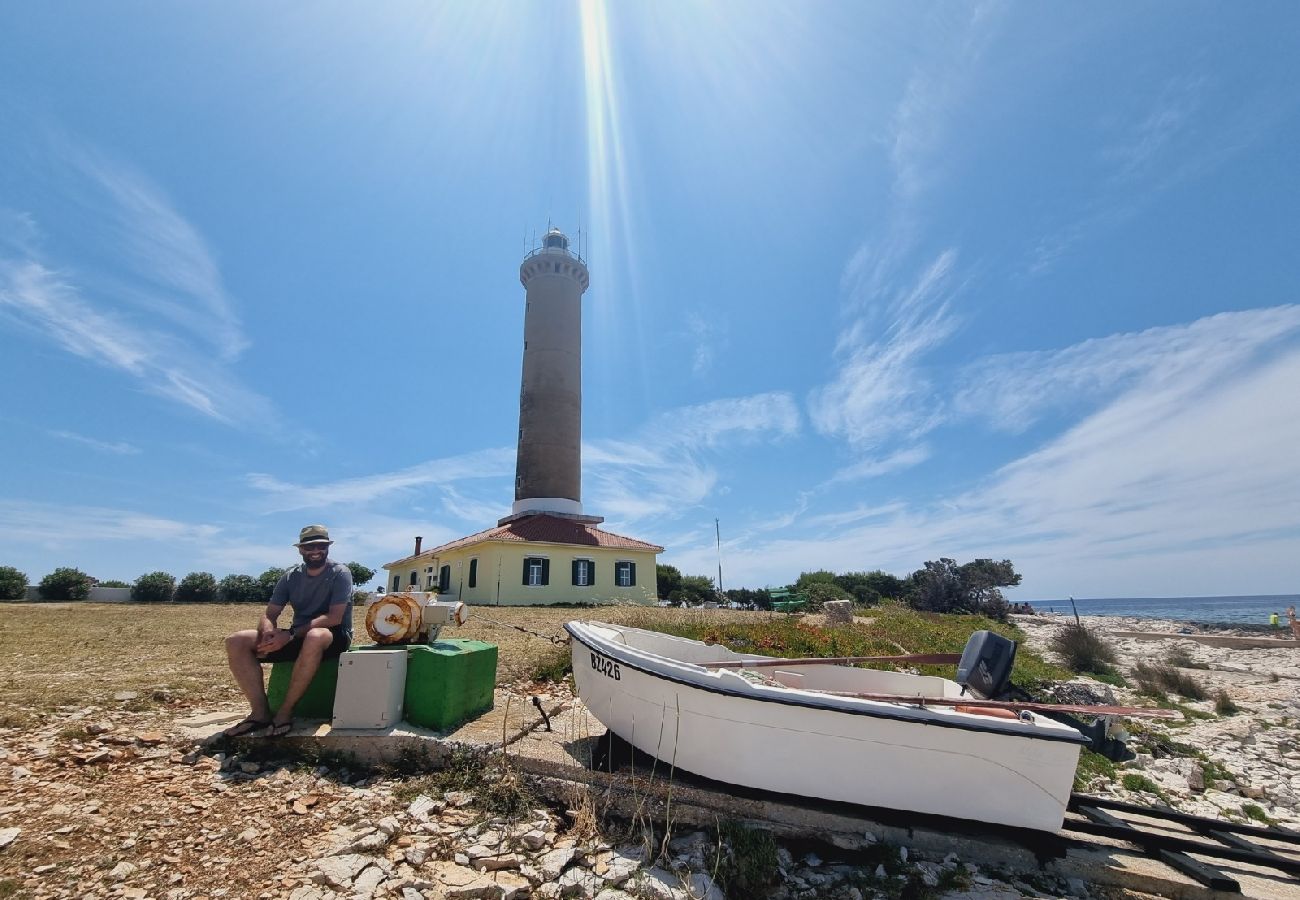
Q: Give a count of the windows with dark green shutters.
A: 7